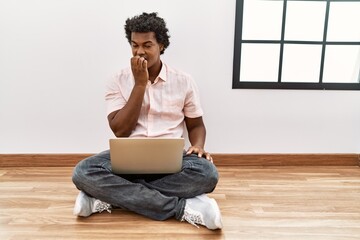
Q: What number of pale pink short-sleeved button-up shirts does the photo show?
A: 1